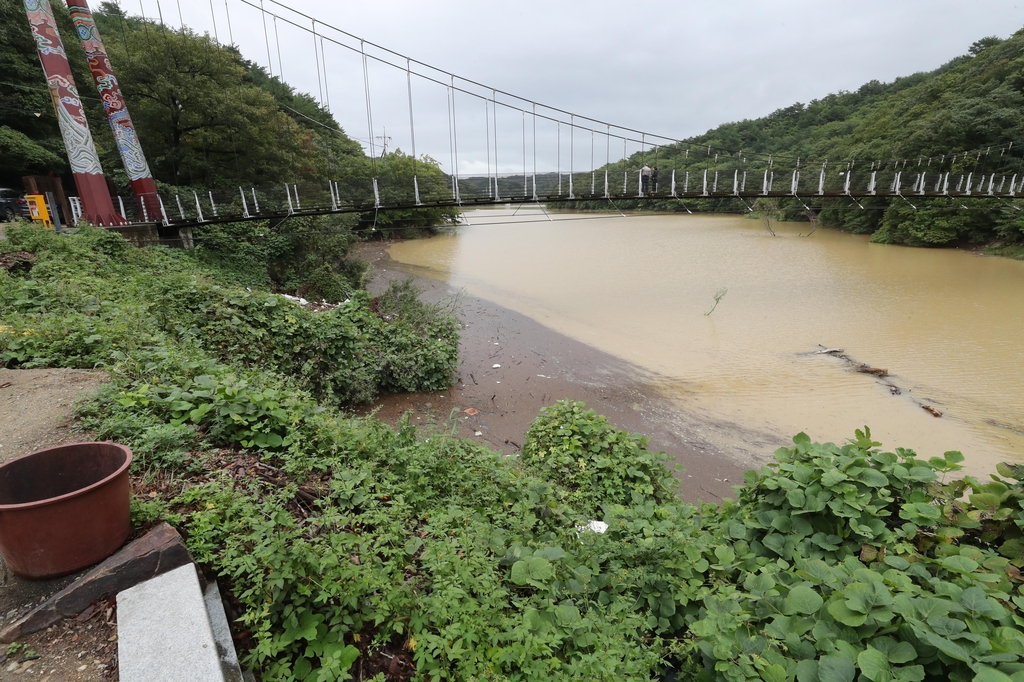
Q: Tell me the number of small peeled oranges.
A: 0